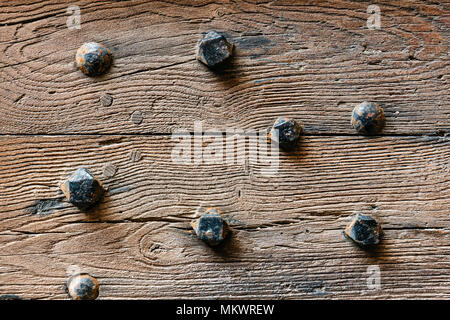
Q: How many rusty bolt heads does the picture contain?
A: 8